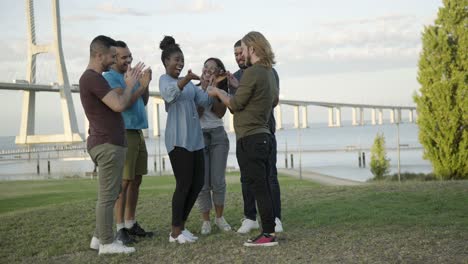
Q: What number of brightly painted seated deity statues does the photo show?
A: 0